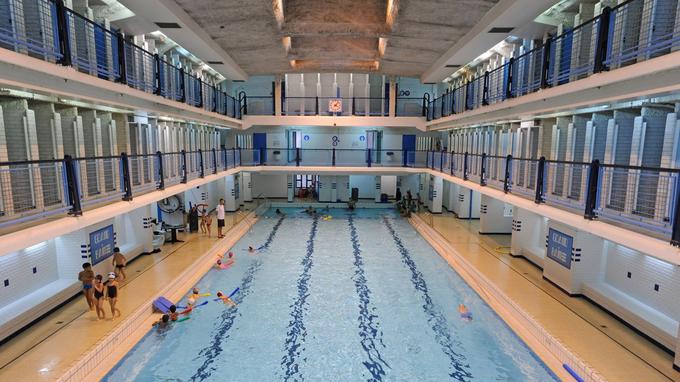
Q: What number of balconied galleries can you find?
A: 2